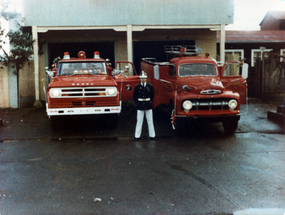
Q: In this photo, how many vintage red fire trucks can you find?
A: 2